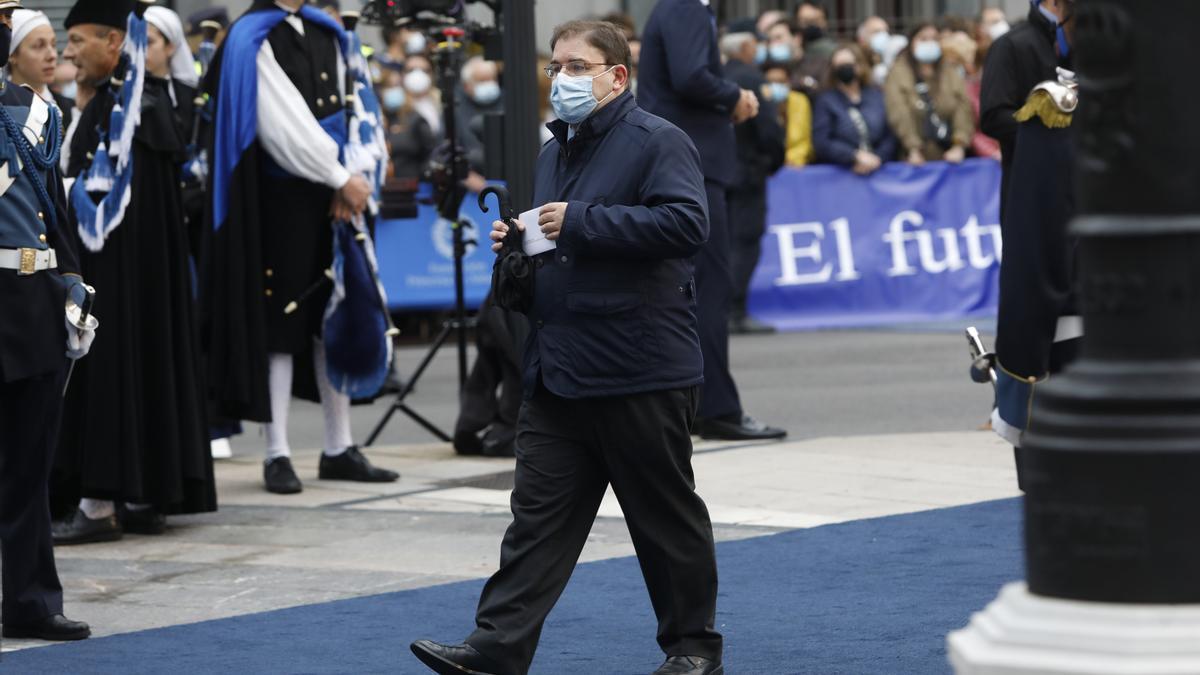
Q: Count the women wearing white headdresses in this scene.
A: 2